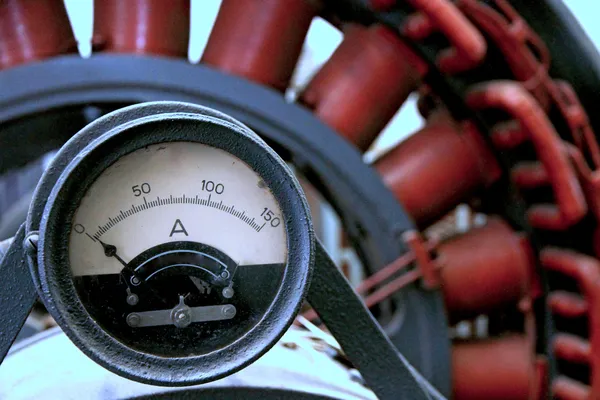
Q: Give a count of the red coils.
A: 7